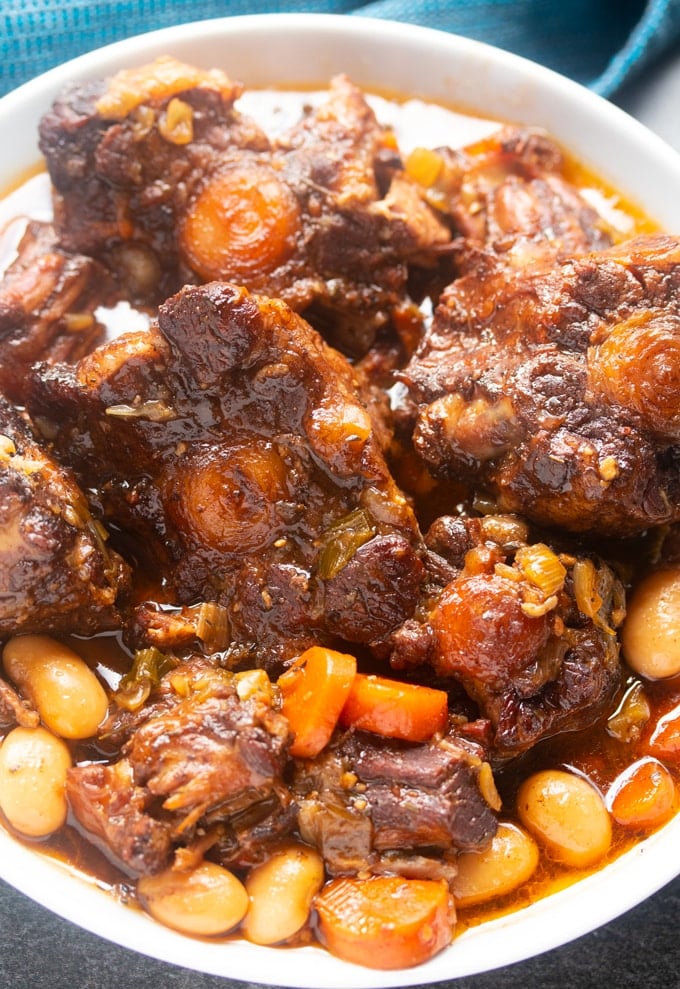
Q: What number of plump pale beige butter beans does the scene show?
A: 7